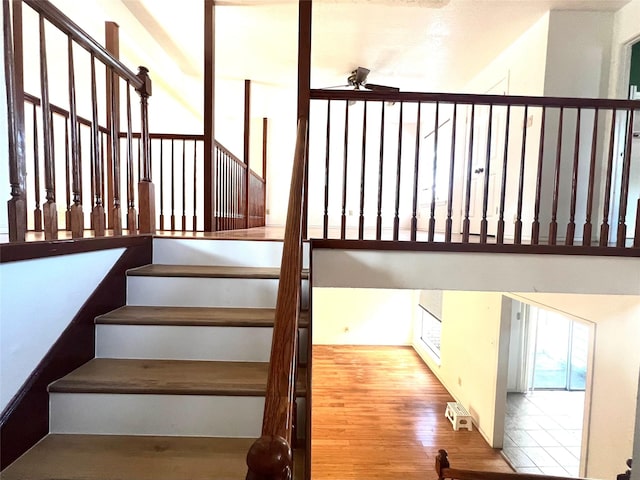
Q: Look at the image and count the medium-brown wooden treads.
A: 4